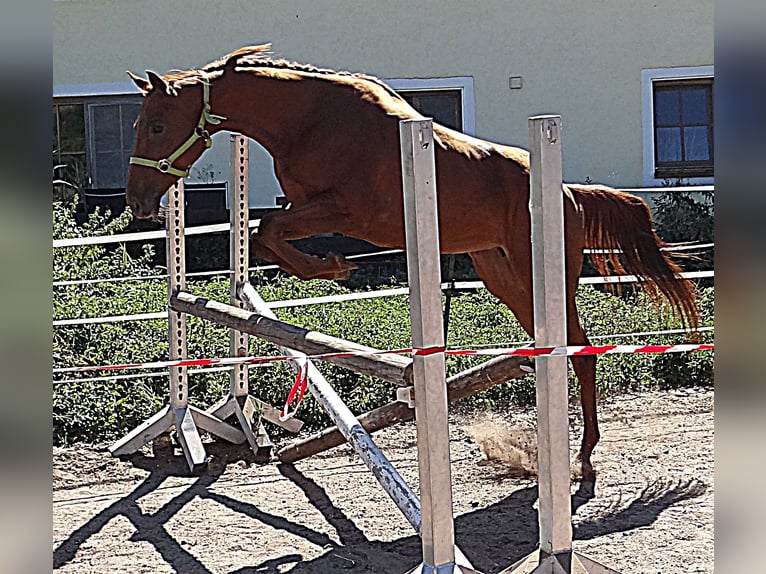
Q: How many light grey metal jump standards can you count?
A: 4